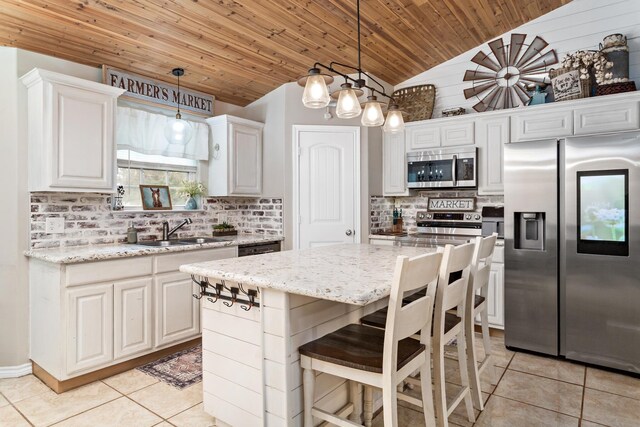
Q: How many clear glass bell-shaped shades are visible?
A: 4